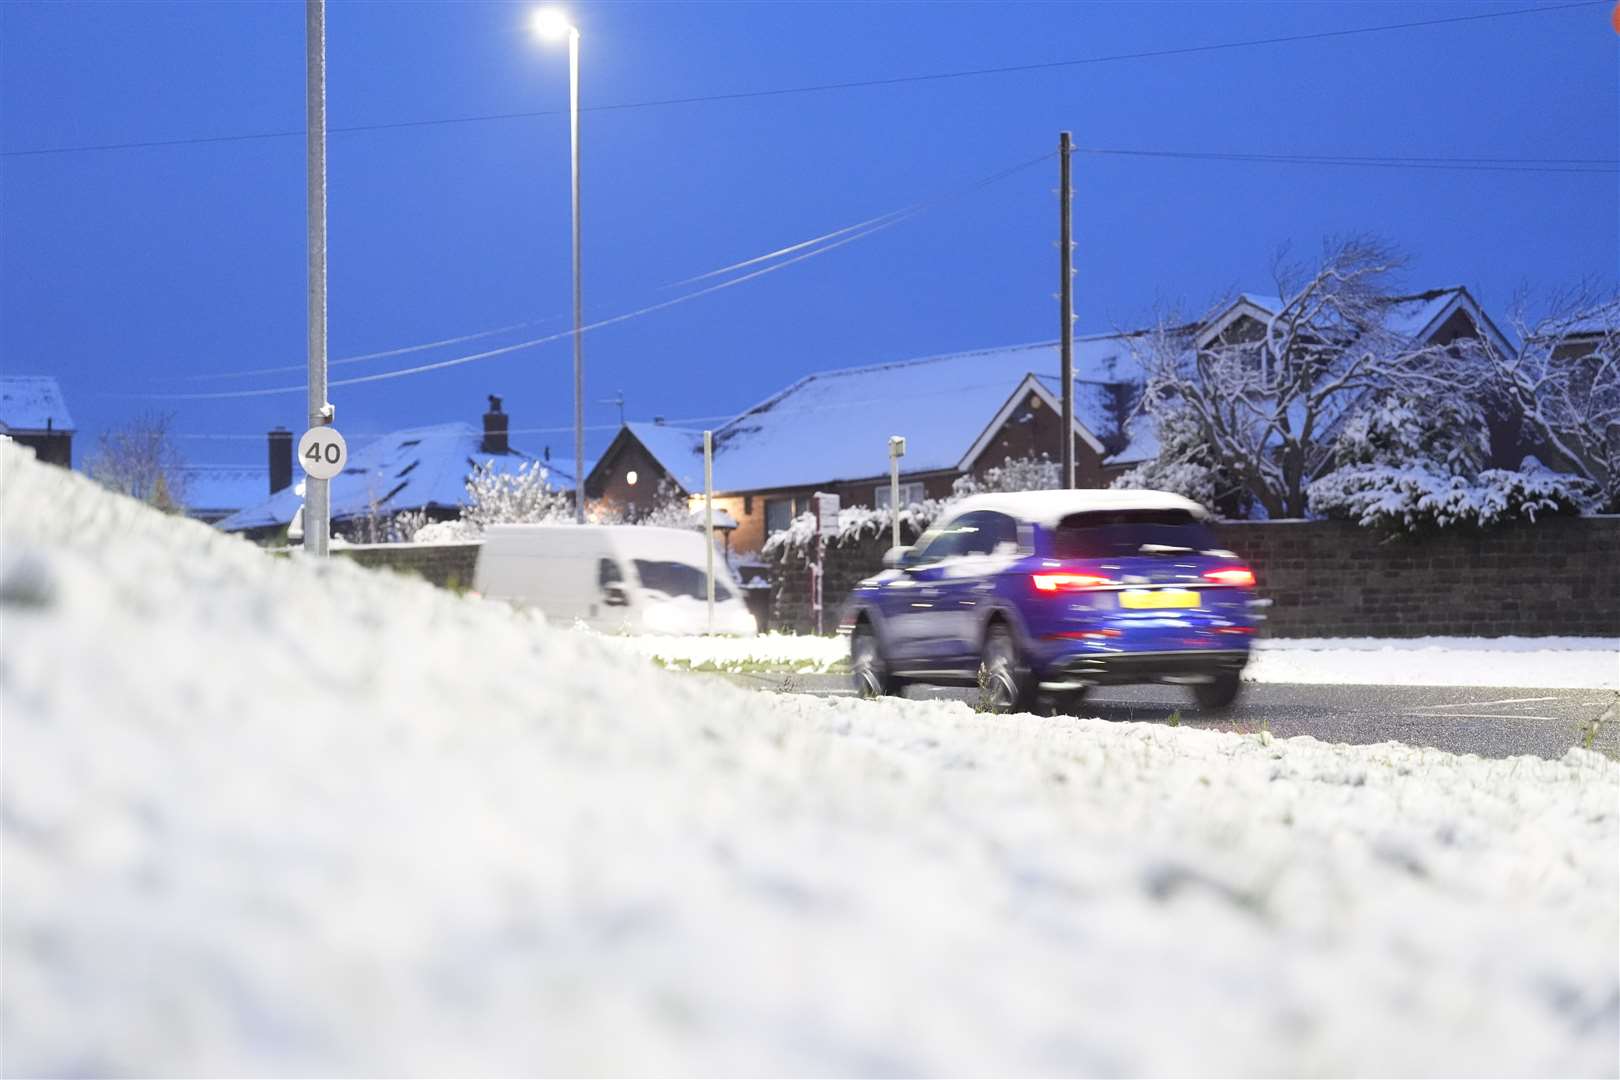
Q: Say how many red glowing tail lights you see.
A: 2